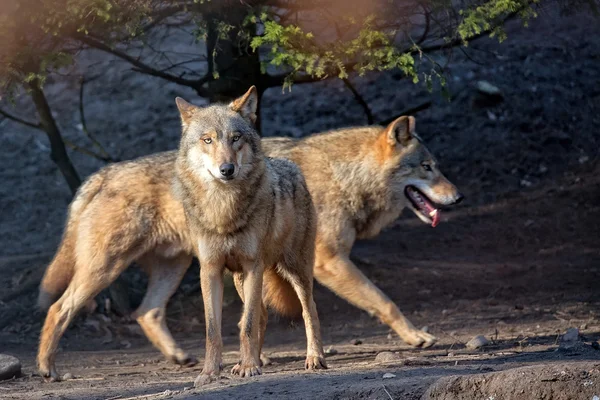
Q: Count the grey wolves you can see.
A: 2